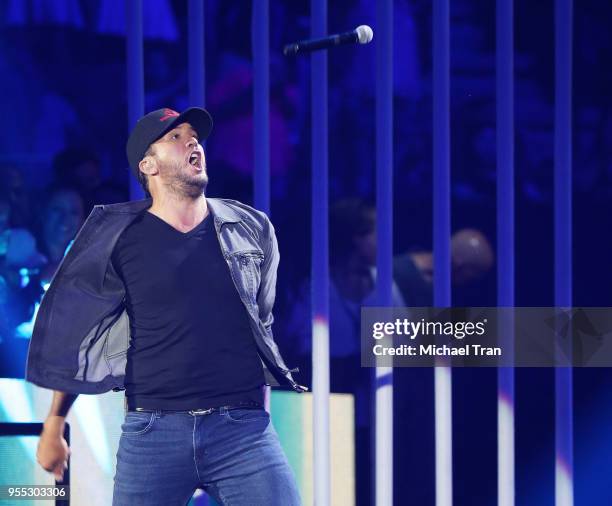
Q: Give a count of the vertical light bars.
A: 8